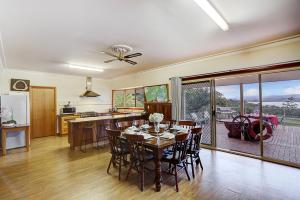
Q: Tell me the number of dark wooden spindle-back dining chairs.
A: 8